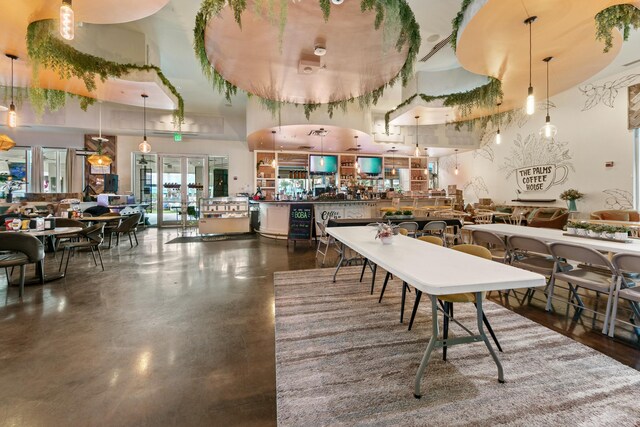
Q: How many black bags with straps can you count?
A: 0